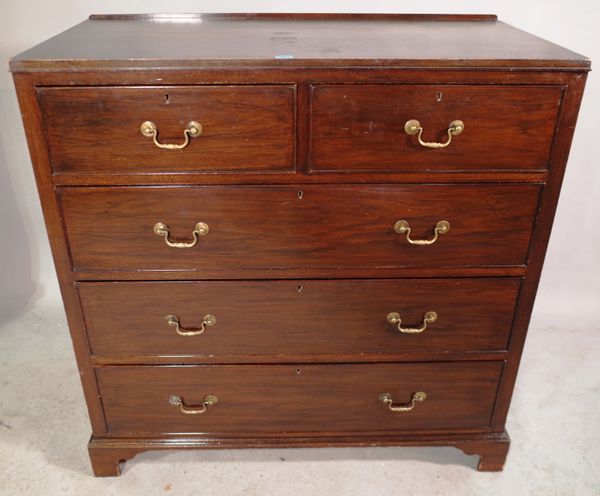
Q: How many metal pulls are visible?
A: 8